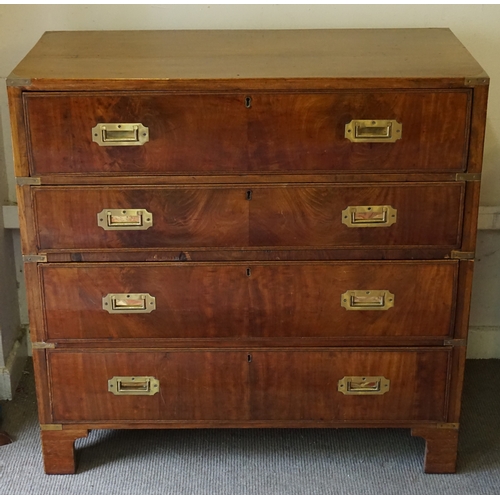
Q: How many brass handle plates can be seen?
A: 8